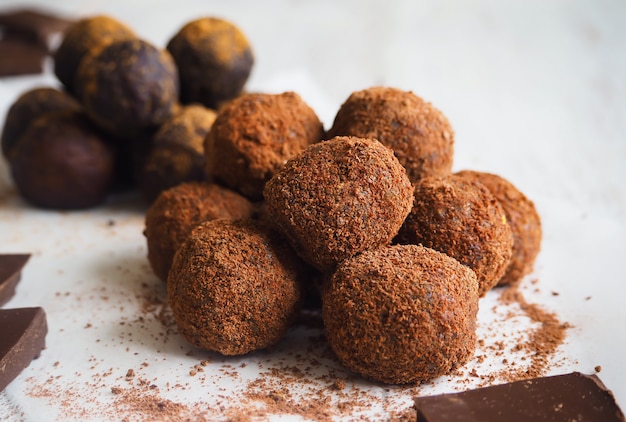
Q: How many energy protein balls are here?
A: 14